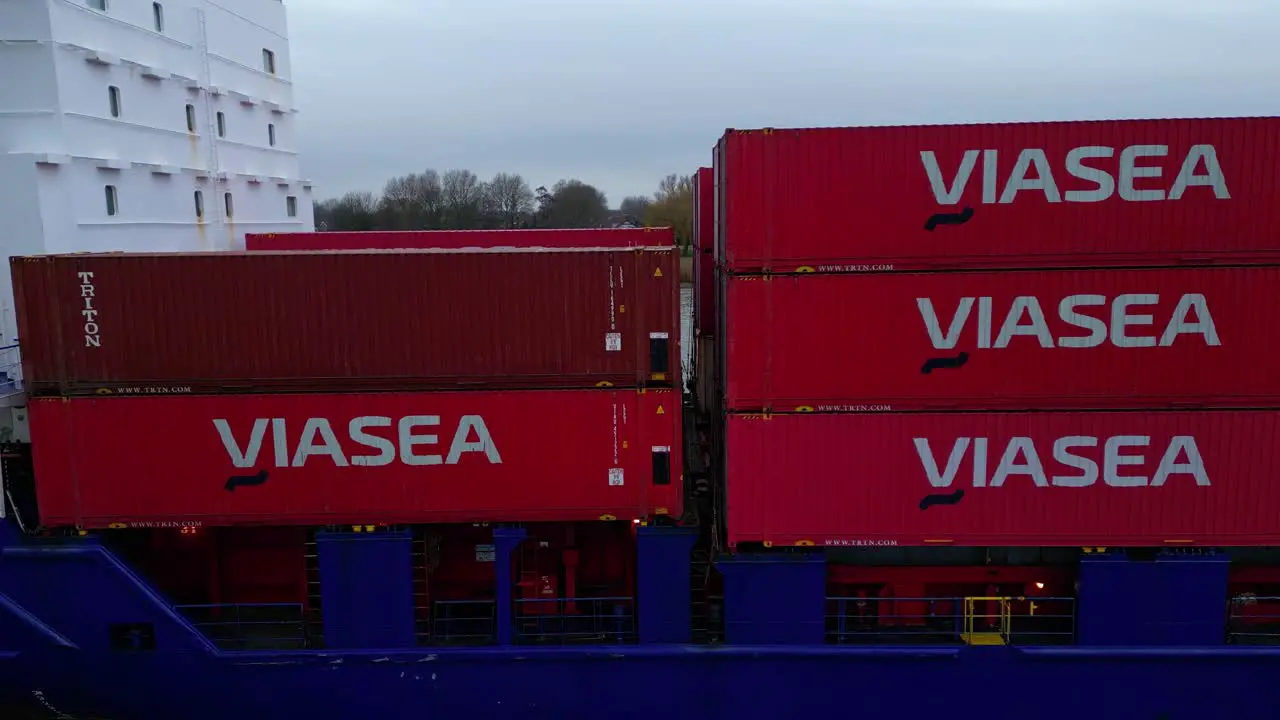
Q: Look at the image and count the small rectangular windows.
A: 11